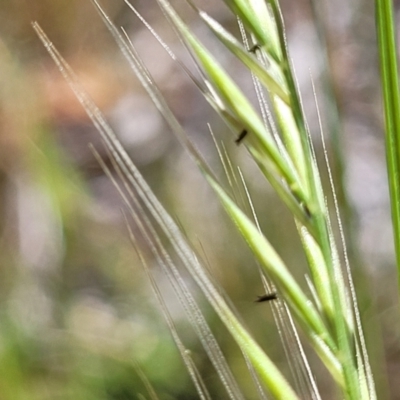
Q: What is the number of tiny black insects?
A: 3